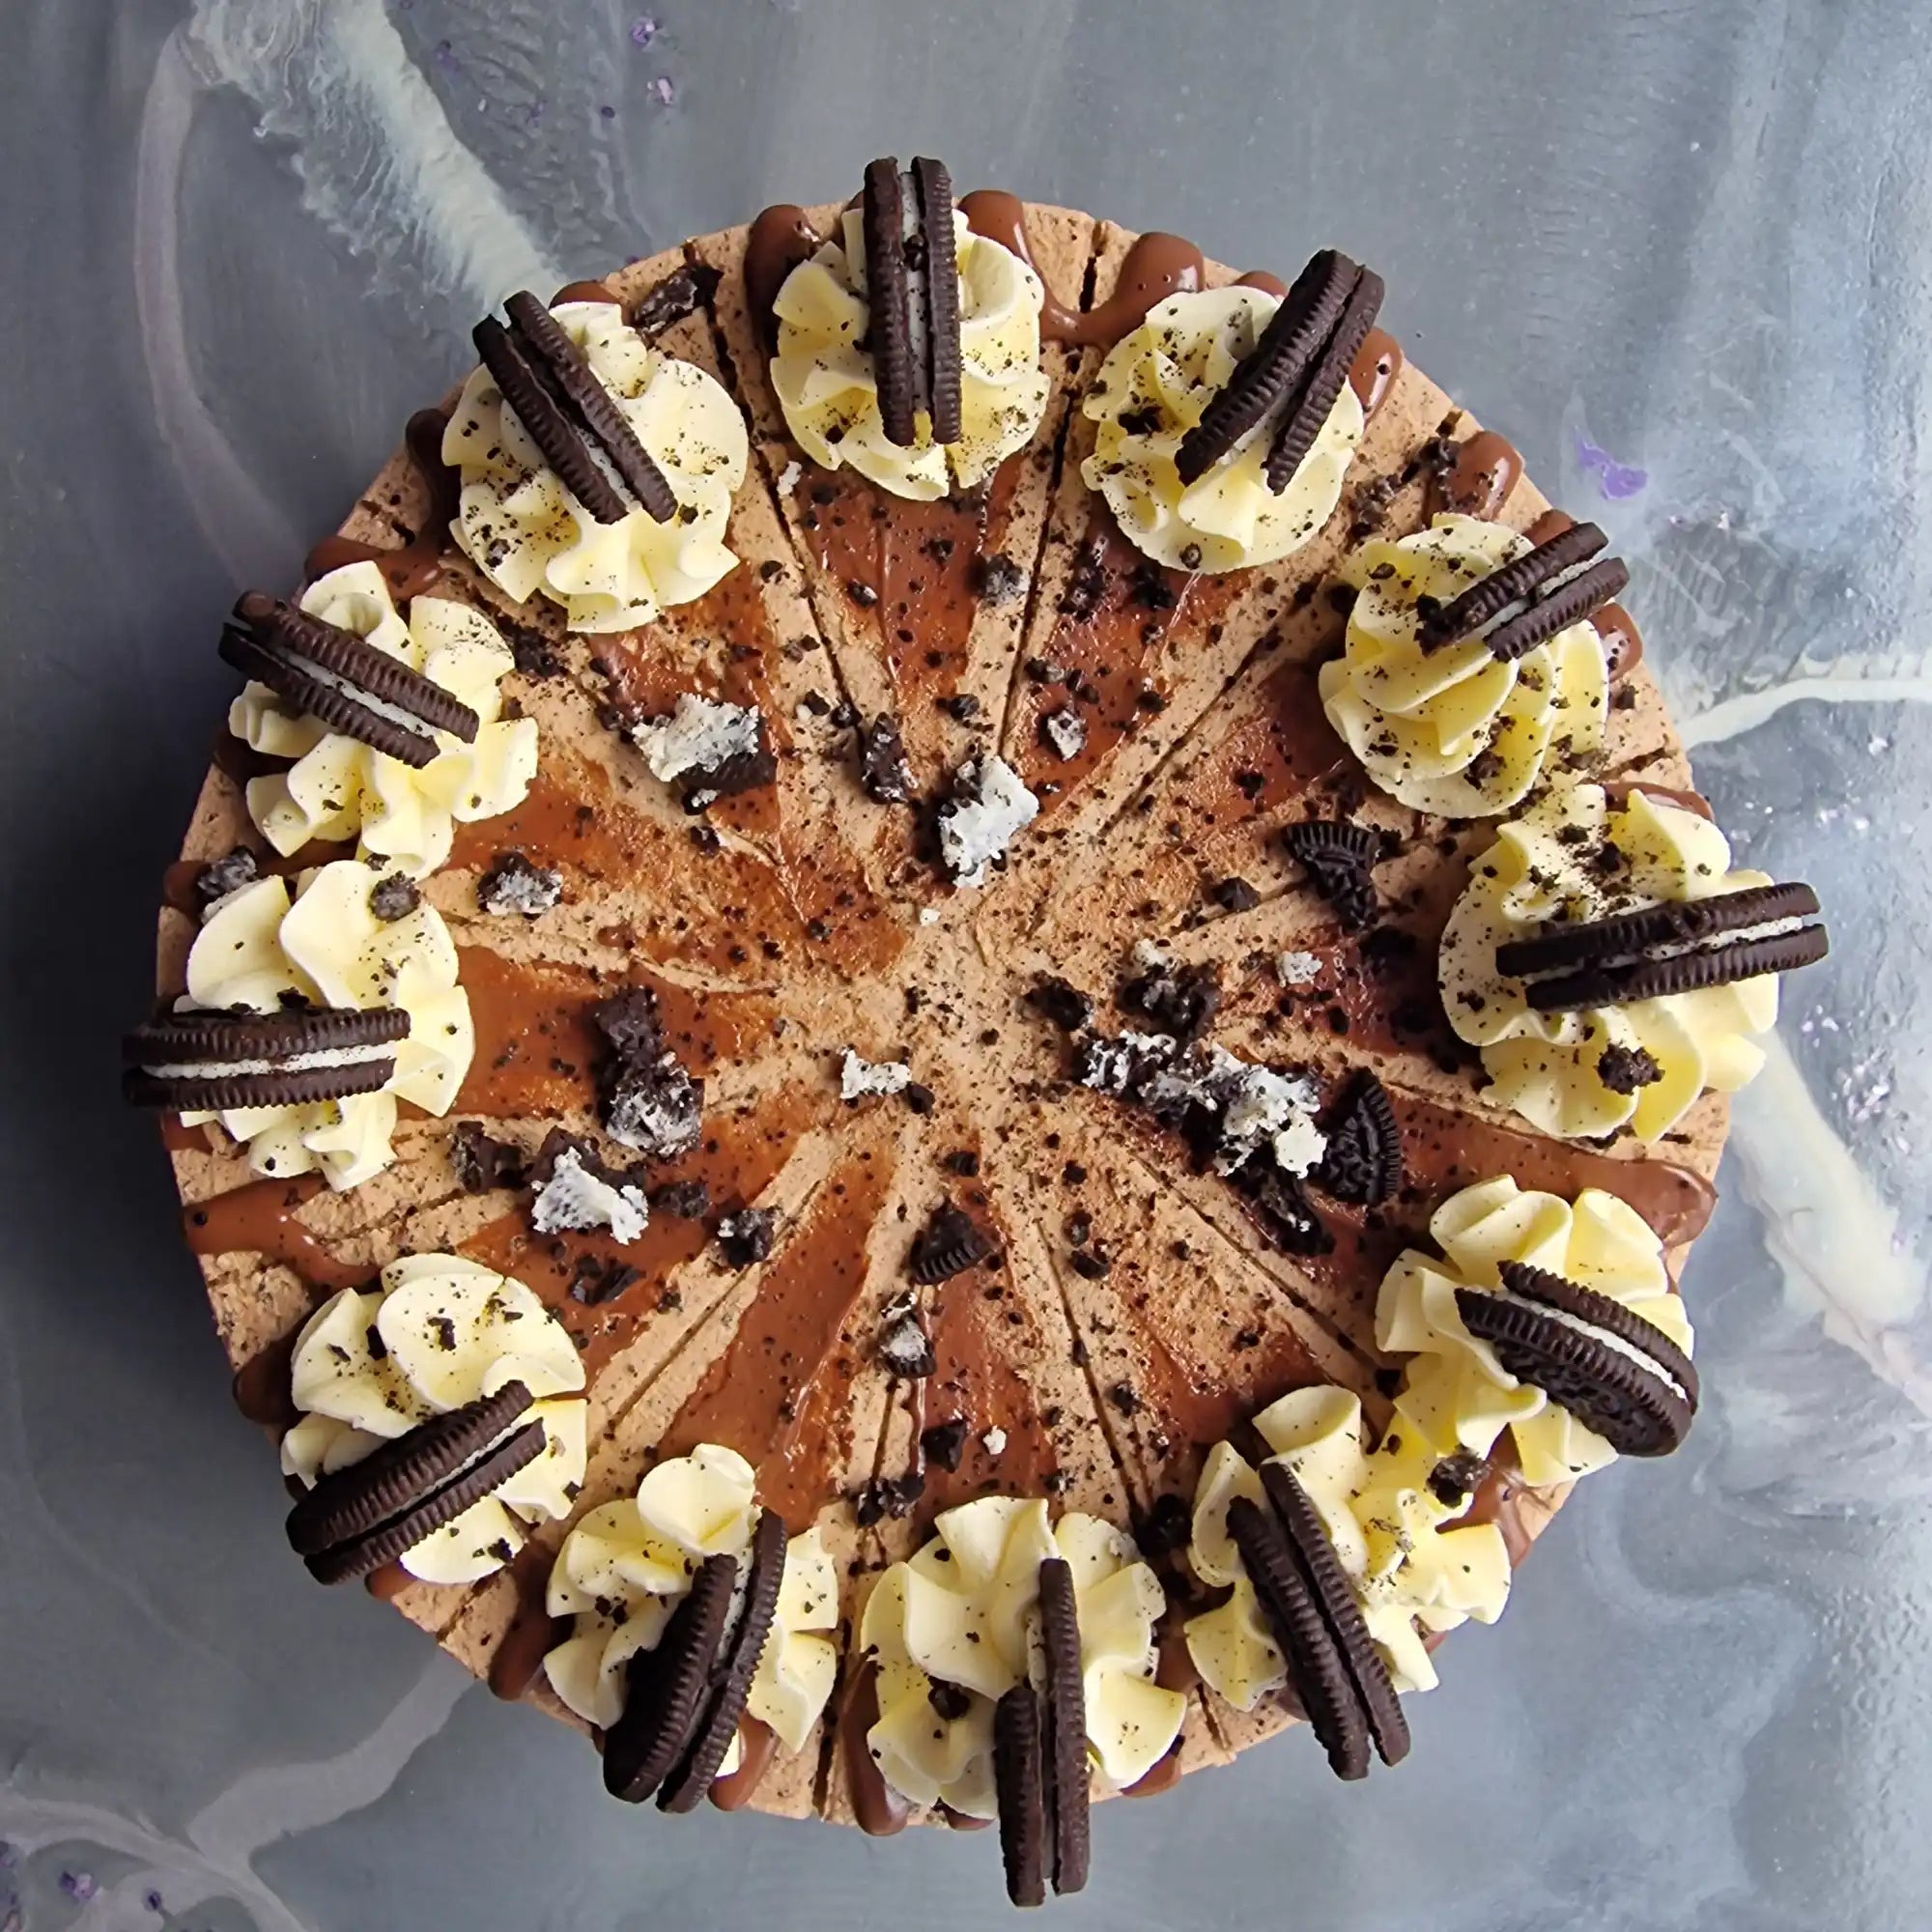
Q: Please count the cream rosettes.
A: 12